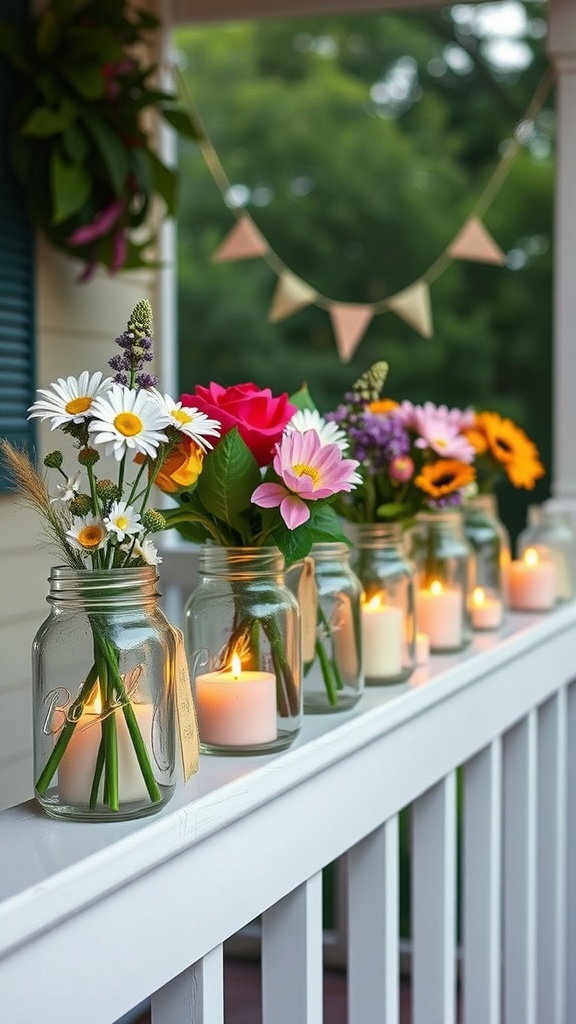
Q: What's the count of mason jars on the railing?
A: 7